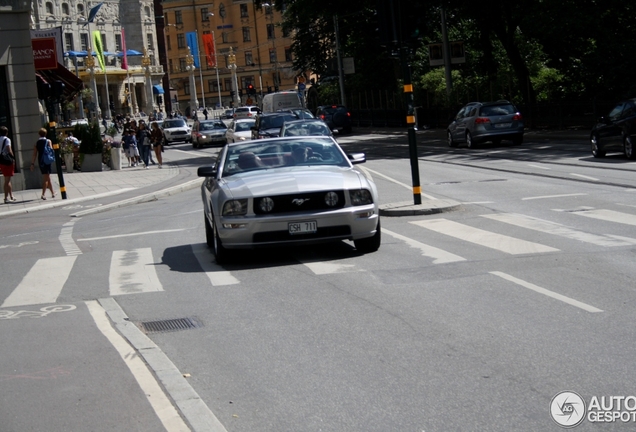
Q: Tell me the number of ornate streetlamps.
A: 4